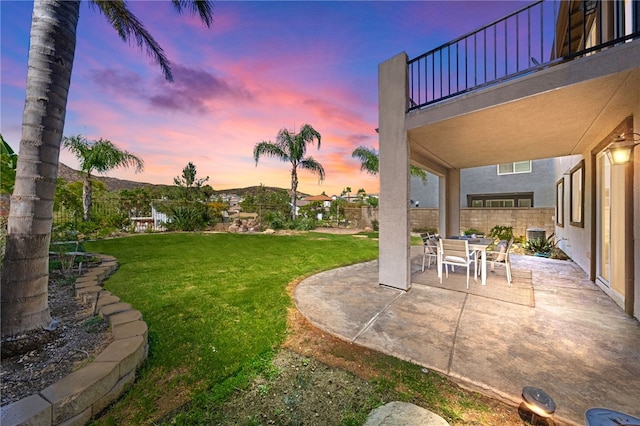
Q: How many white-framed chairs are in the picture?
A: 4